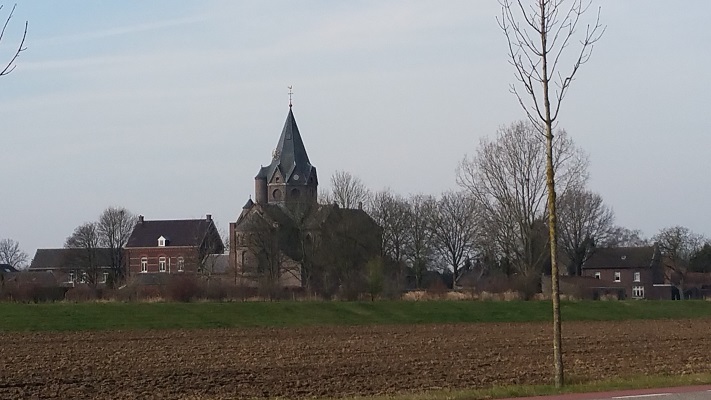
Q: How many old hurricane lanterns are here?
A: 0